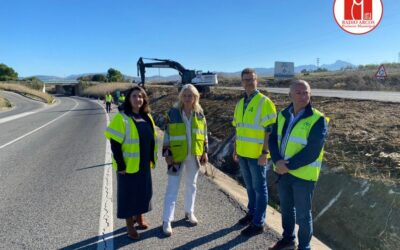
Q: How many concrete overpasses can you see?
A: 1